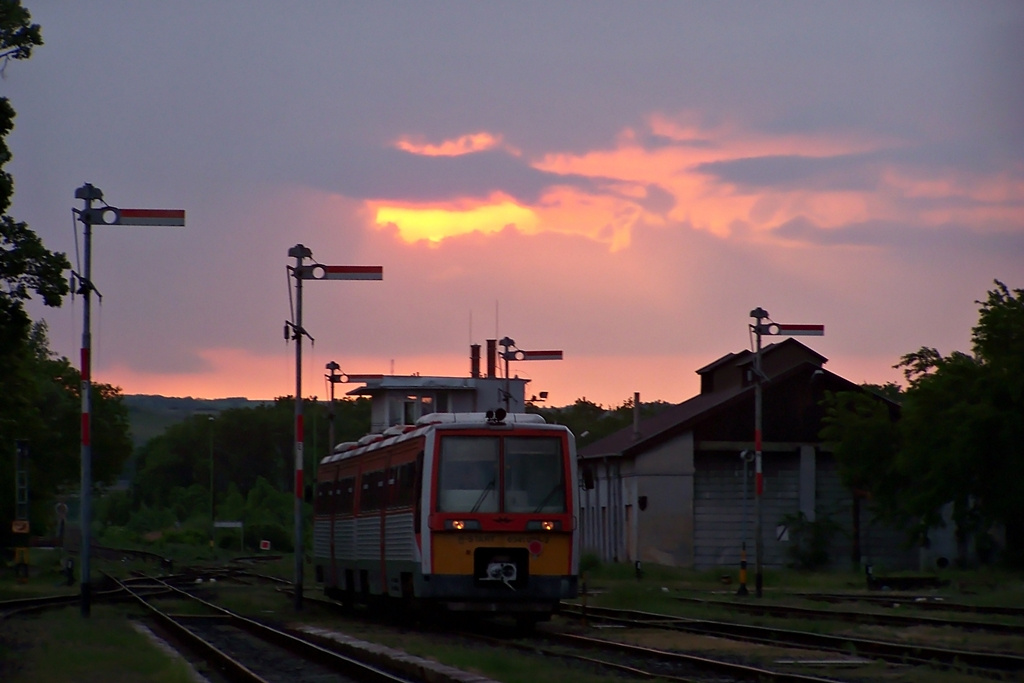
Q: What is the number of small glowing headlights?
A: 2